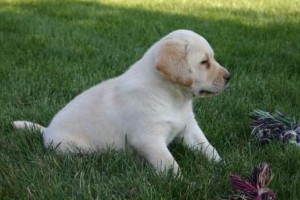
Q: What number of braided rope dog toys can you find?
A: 2